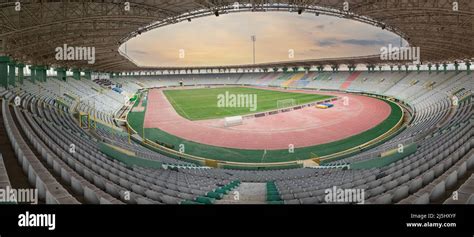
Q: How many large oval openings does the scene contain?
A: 1